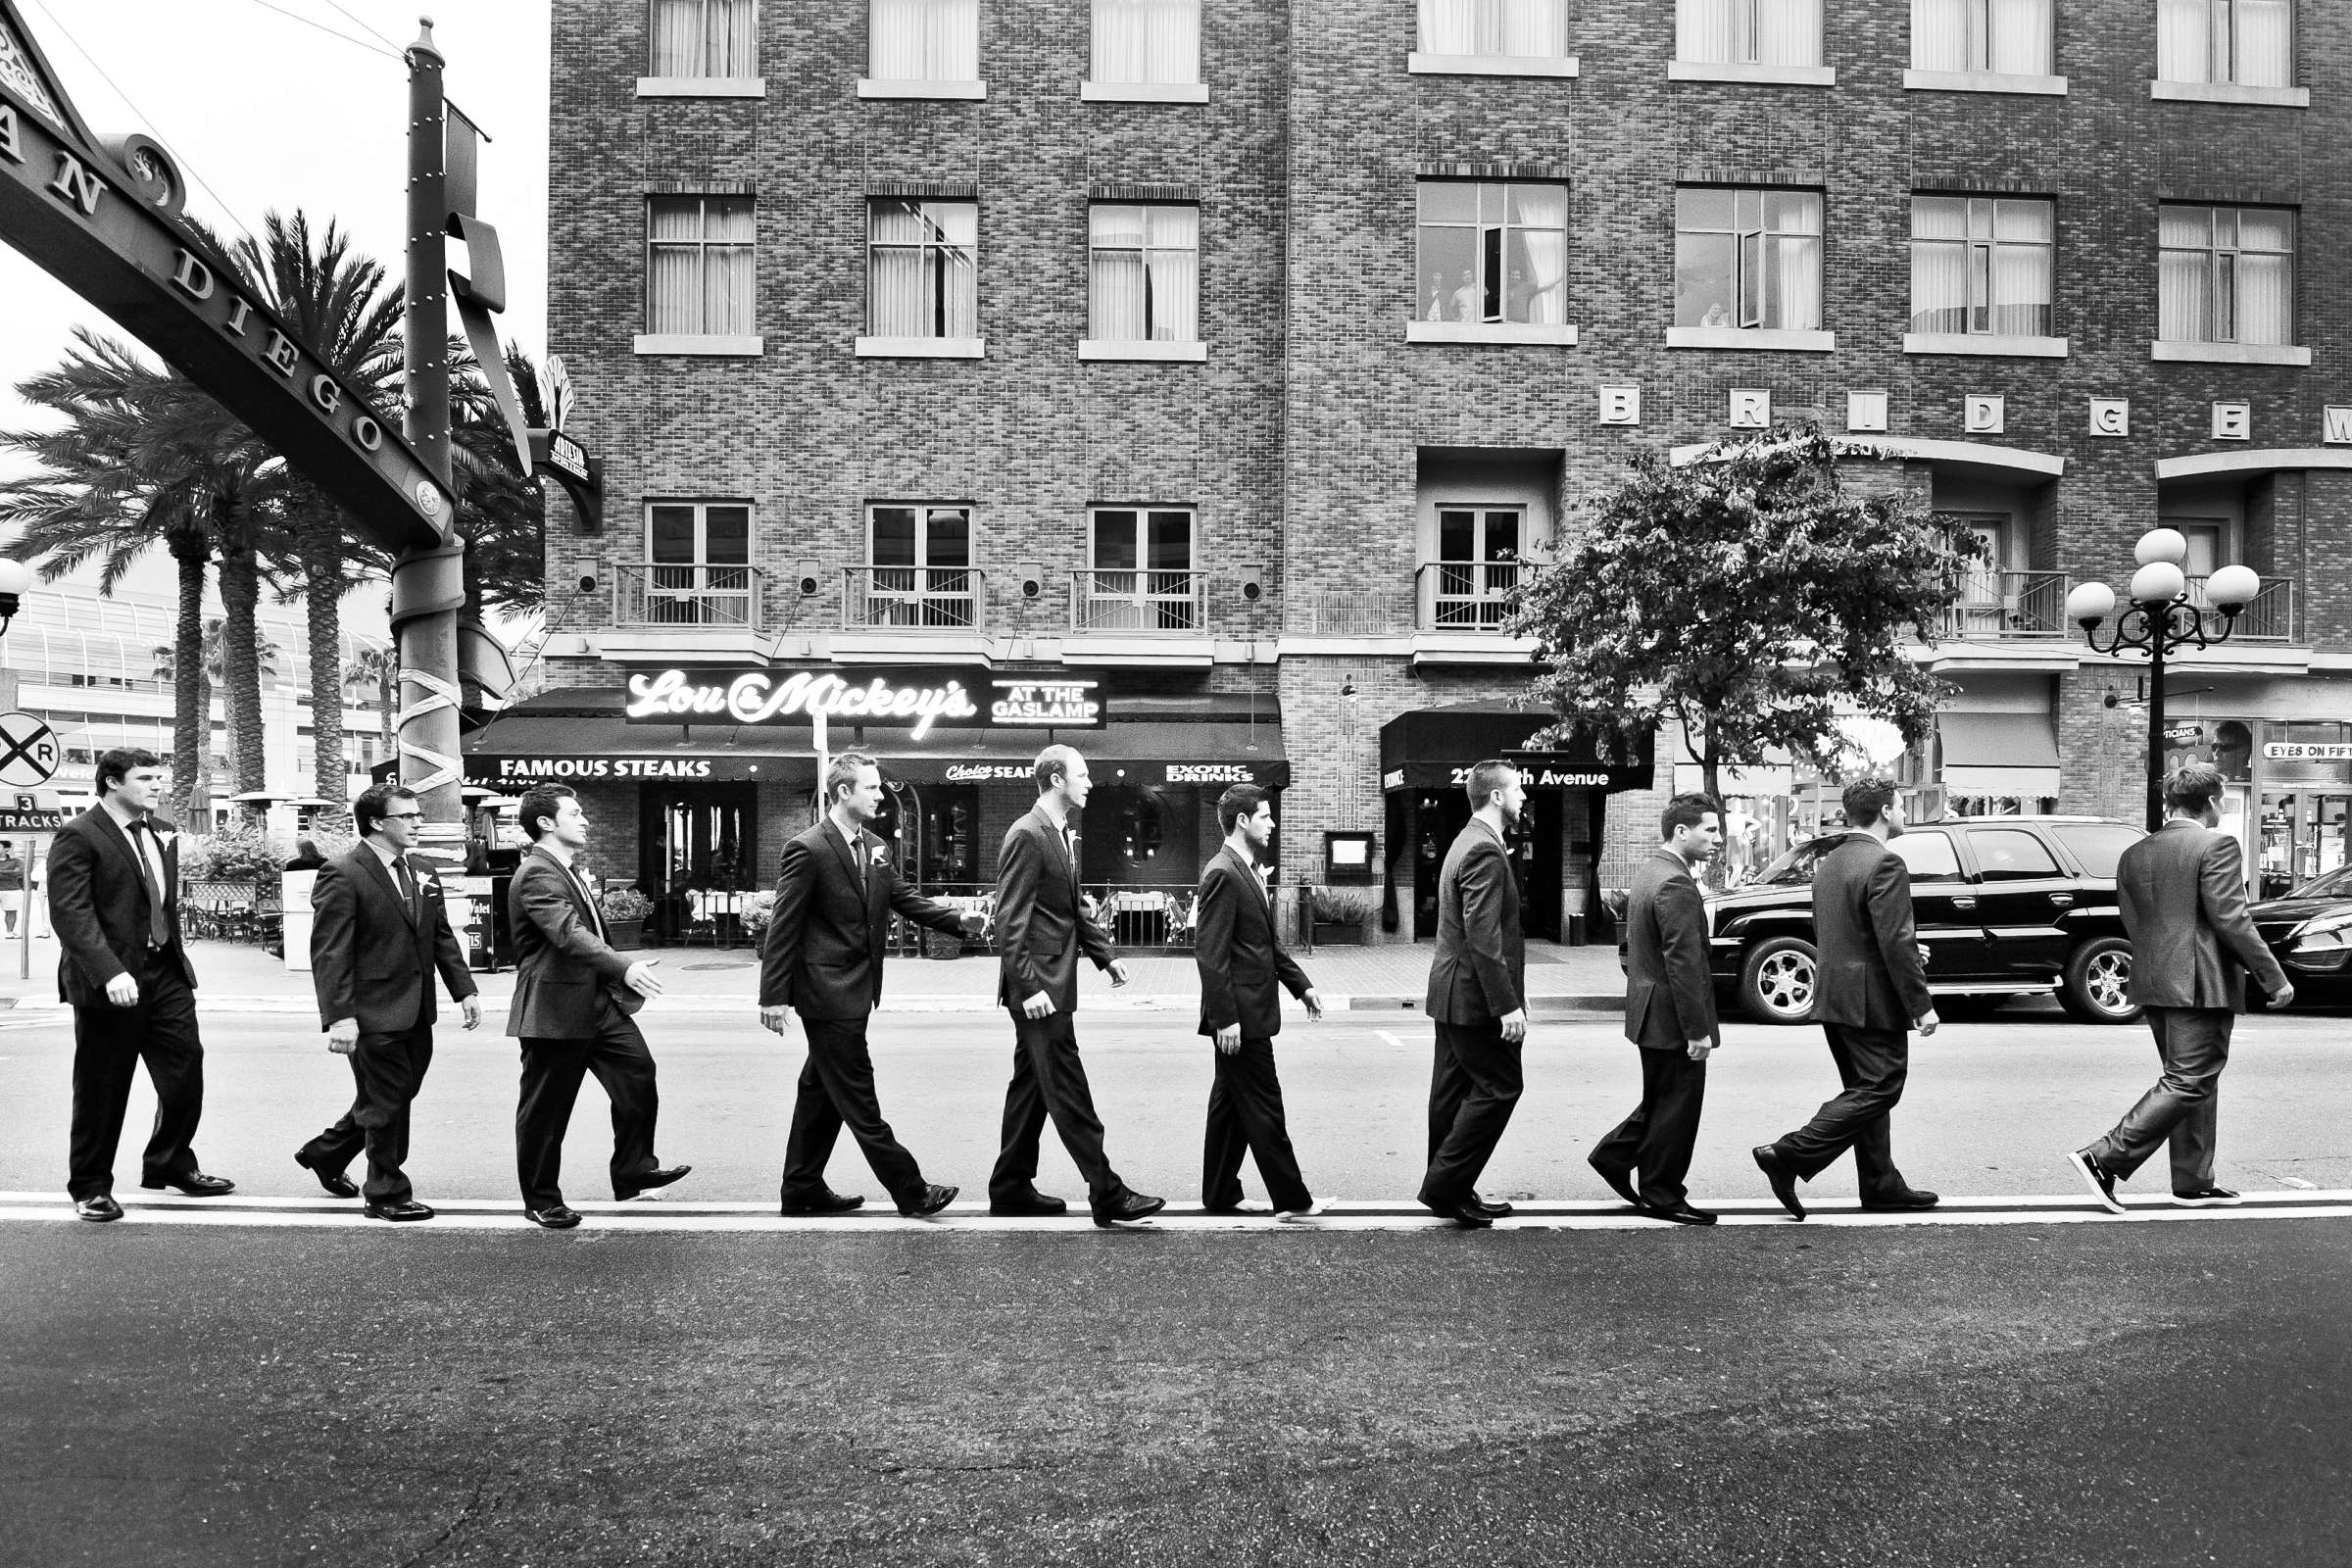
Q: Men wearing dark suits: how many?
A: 10